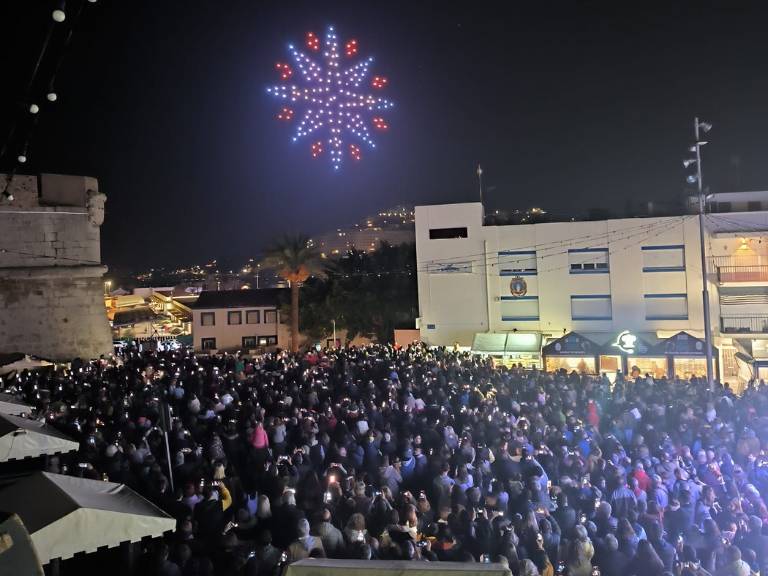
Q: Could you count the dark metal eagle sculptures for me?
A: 0